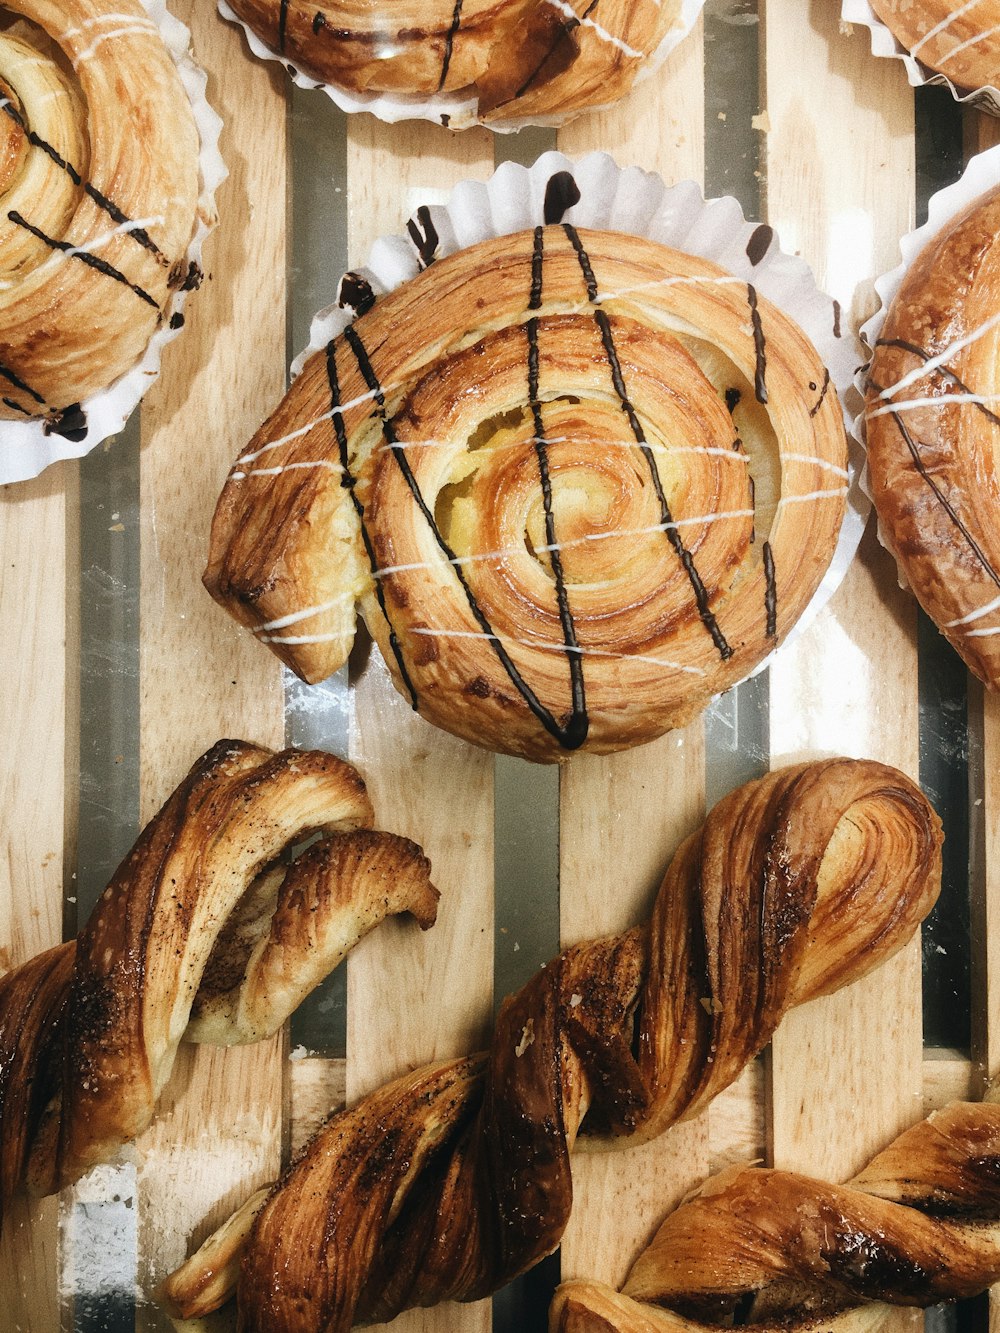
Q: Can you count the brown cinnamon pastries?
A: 3